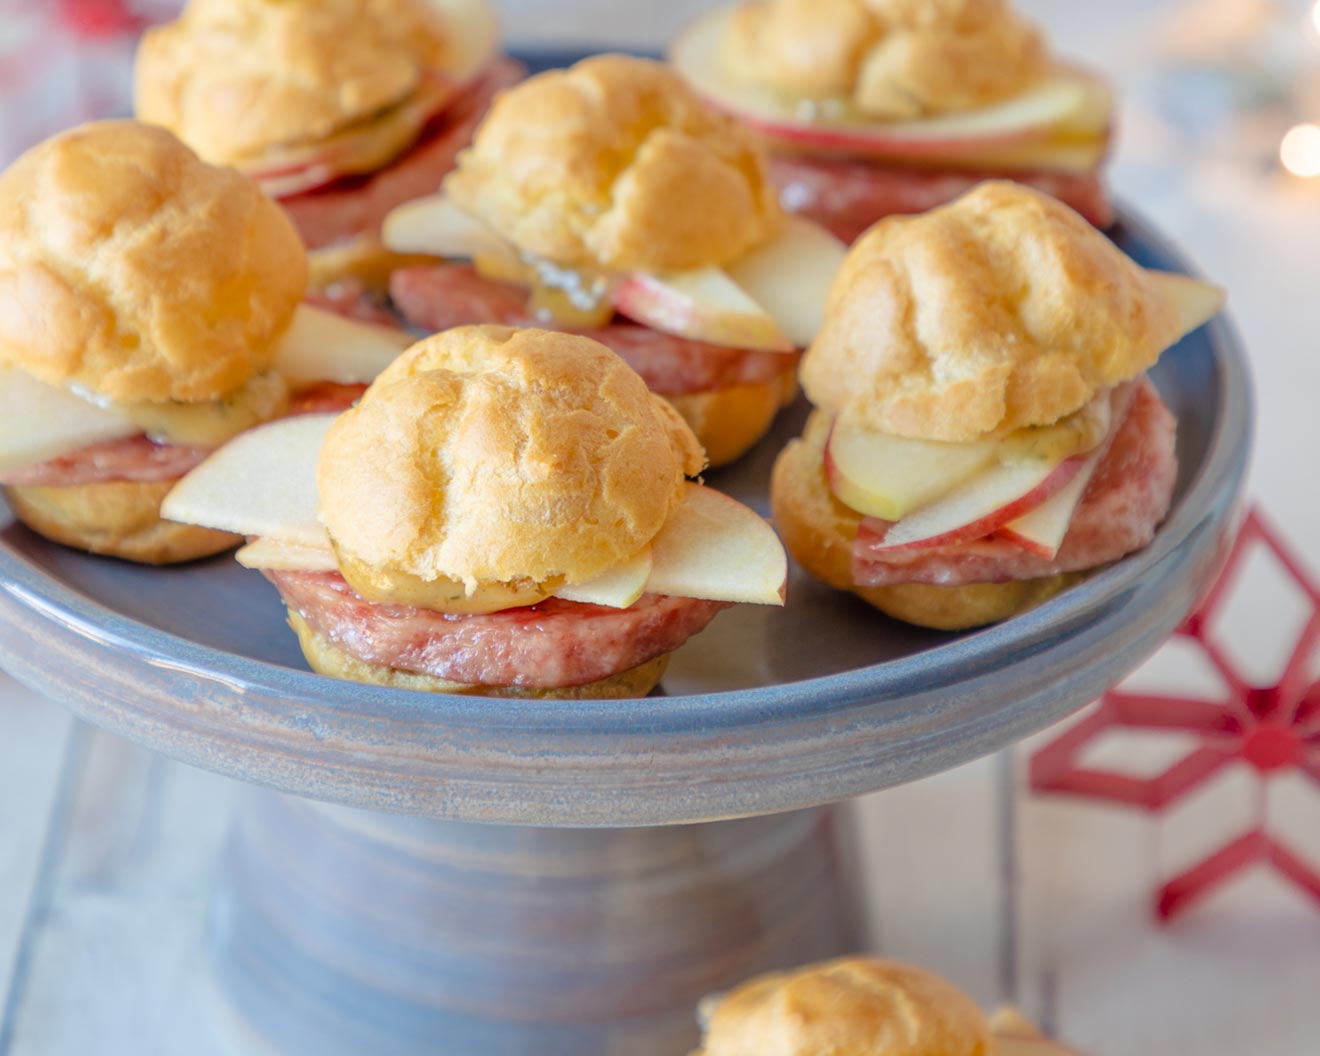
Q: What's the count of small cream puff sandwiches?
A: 7